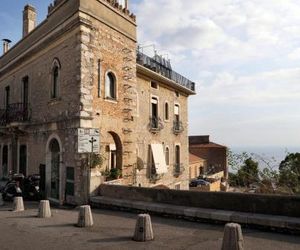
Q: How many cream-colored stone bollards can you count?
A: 5